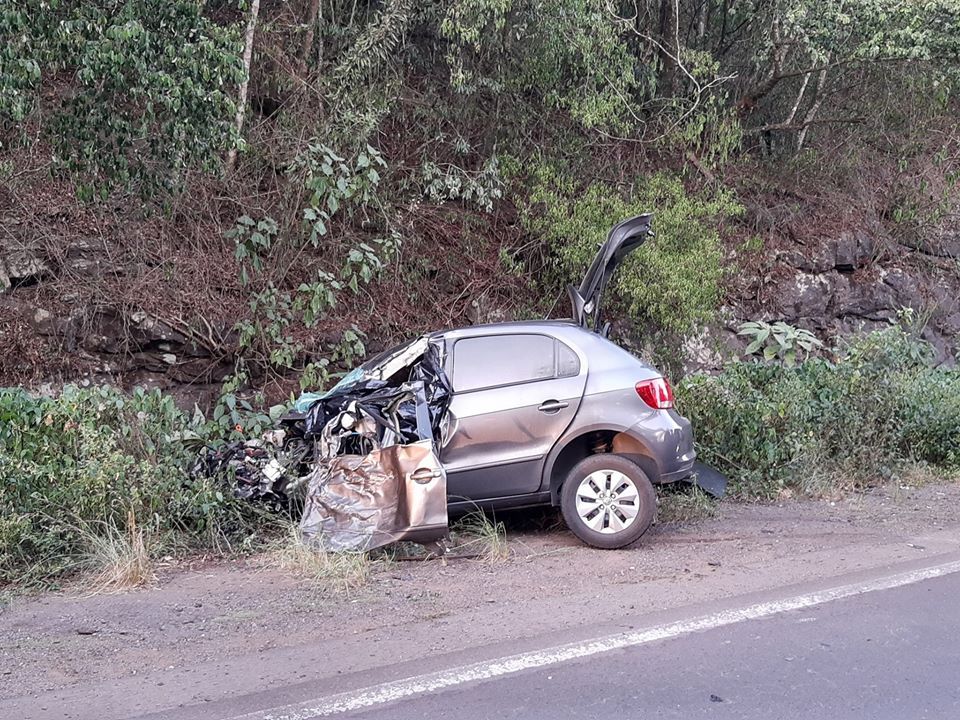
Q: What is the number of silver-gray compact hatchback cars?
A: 1